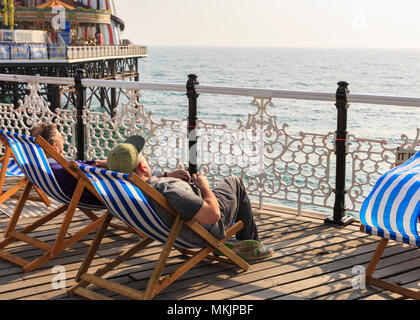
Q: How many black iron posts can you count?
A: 3